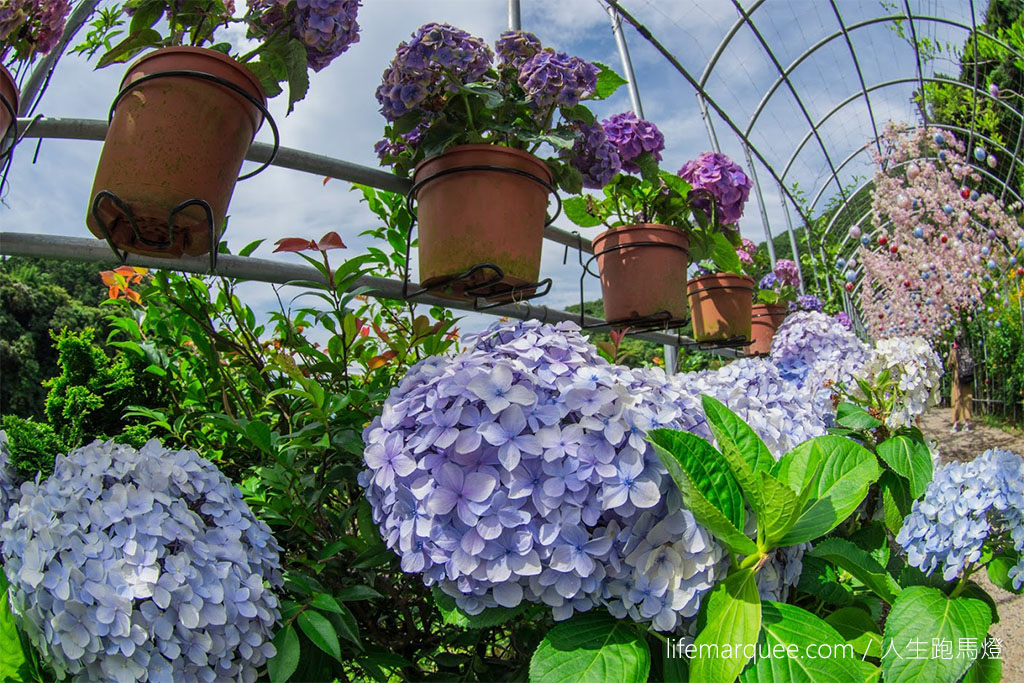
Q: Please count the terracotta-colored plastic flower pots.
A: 6